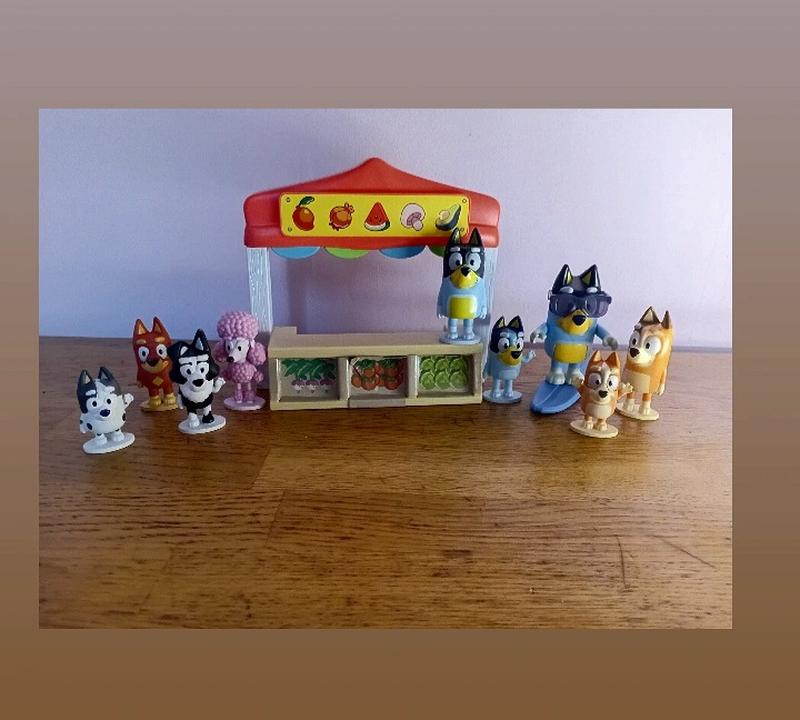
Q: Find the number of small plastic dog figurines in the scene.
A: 9